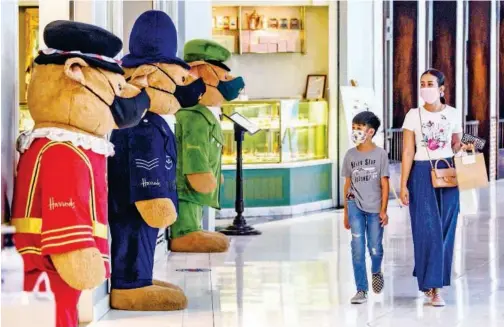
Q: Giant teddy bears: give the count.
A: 3